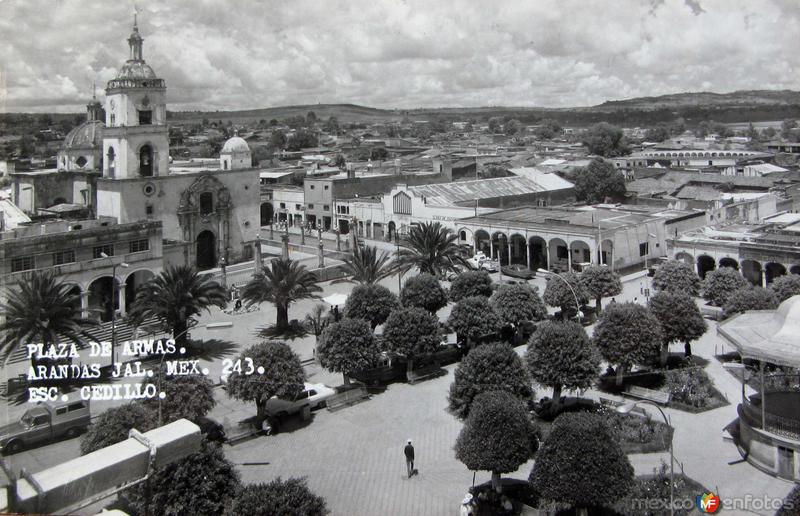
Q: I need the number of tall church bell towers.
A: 1